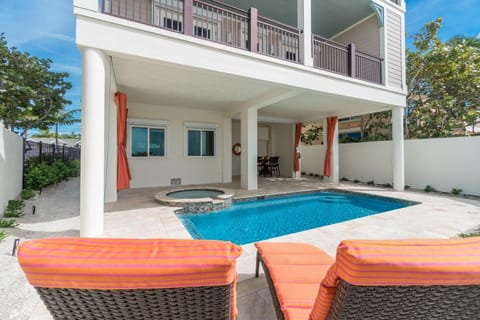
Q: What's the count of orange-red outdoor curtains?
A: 3